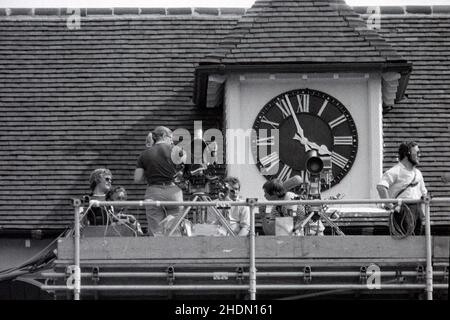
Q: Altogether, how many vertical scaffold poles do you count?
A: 3